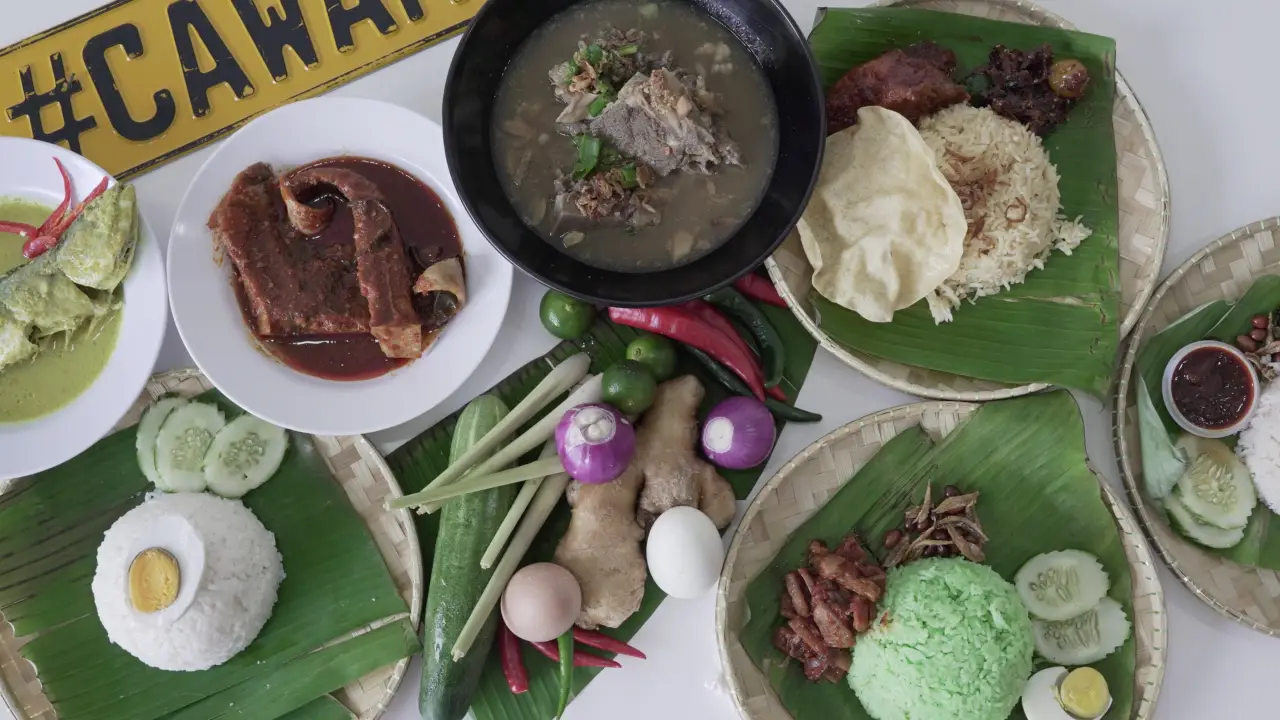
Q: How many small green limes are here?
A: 3